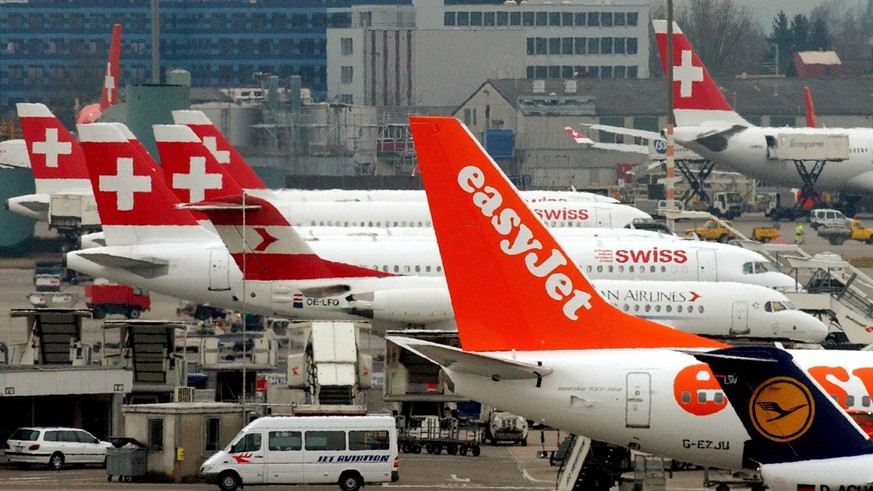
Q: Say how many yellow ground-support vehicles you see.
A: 3